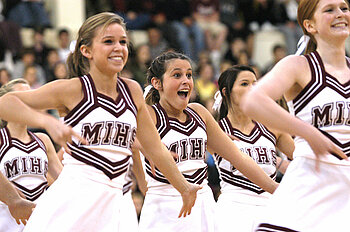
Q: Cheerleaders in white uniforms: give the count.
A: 5